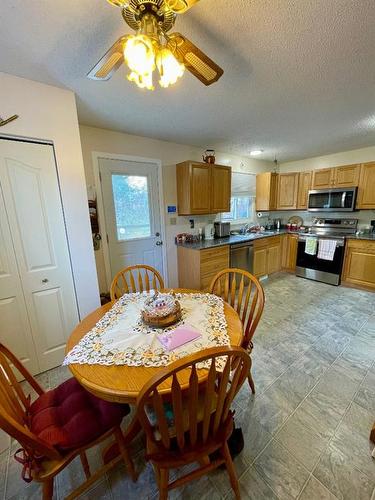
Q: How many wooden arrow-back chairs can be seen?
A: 4